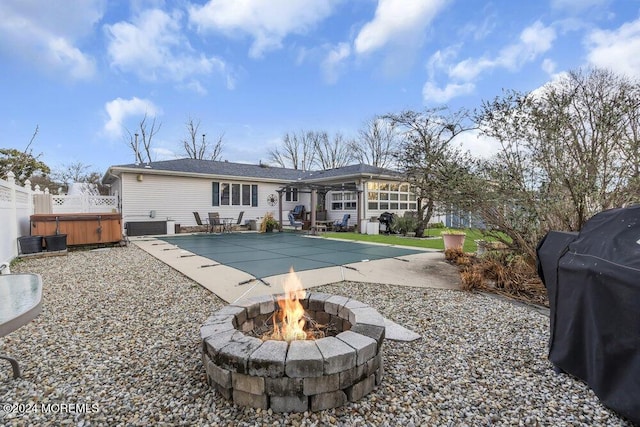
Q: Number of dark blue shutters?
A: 2